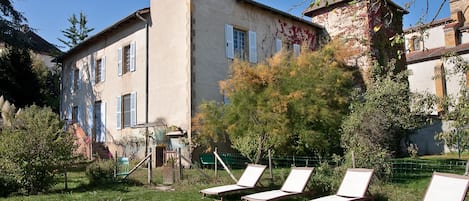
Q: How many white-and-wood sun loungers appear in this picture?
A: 4